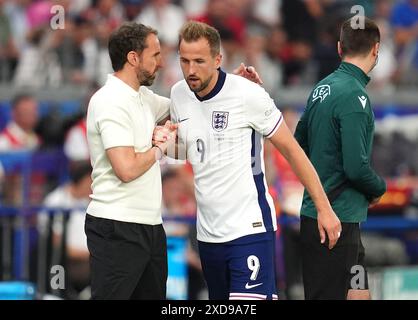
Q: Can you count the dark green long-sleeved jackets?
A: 1